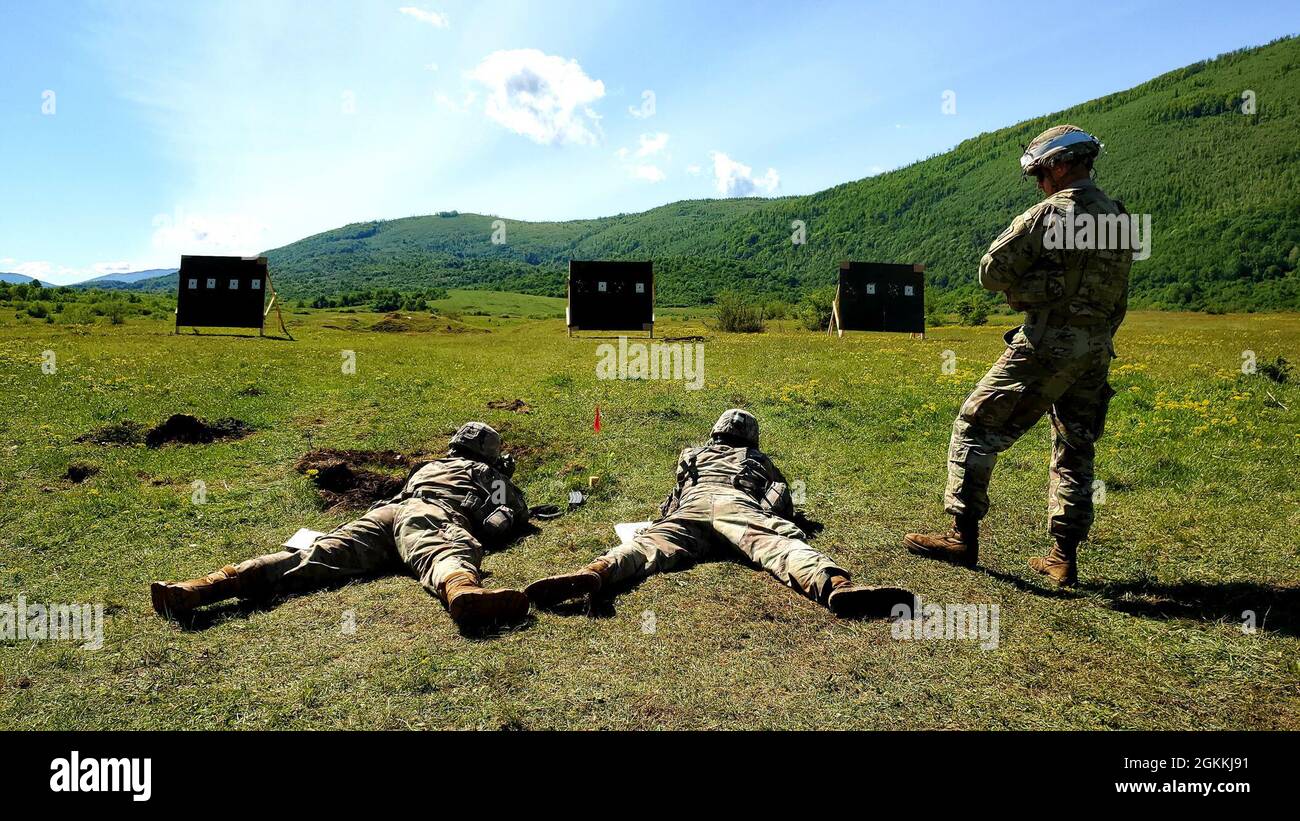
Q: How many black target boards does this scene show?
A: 3